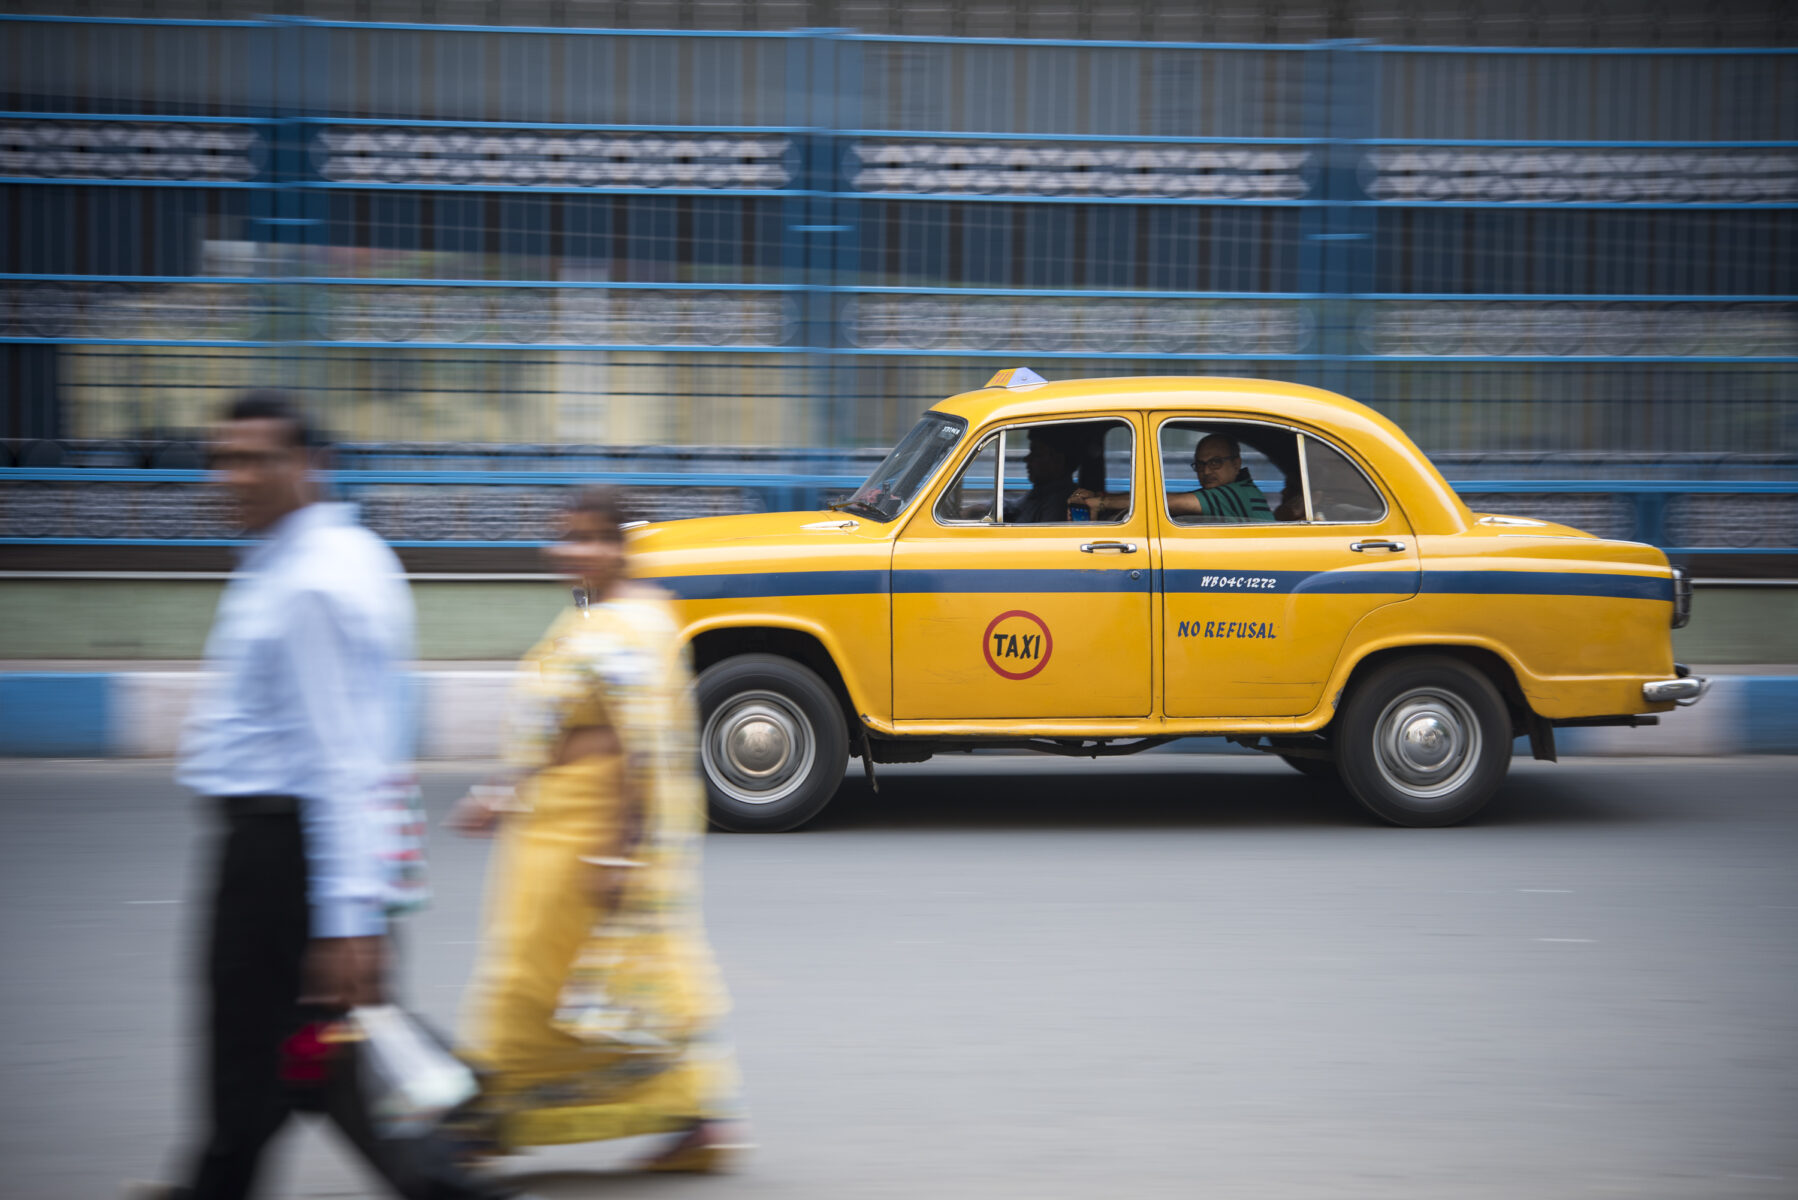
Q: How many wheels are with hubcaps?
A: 2